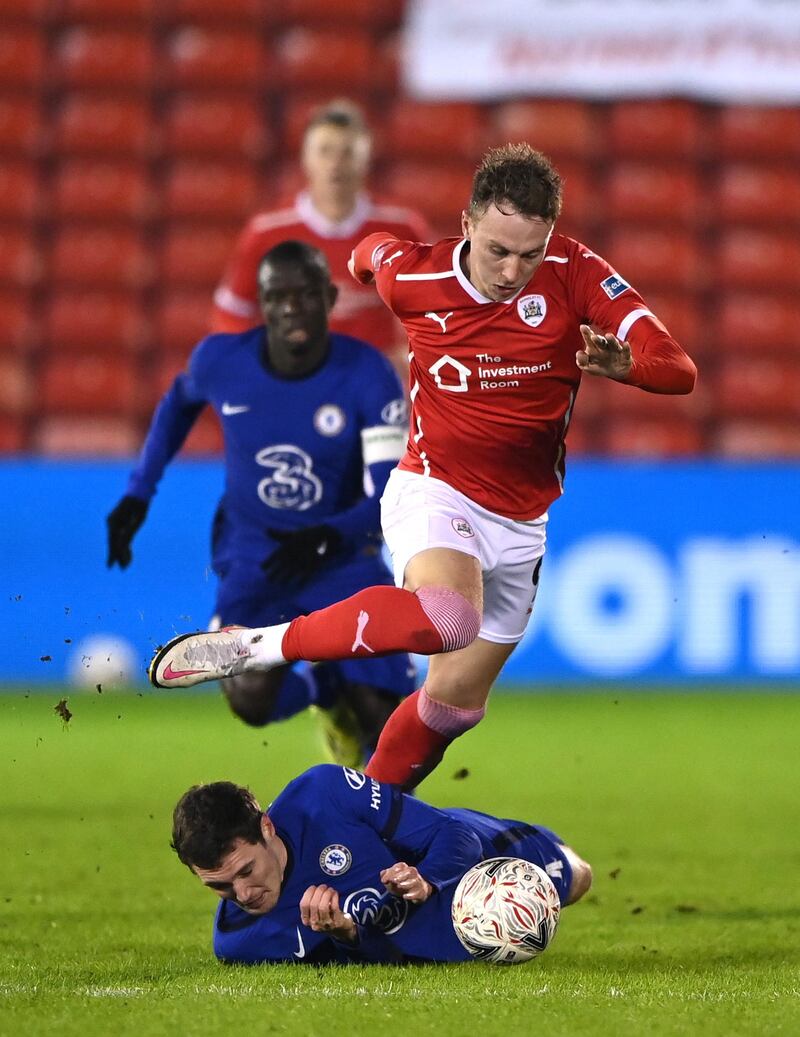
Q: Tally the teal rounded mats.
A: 0